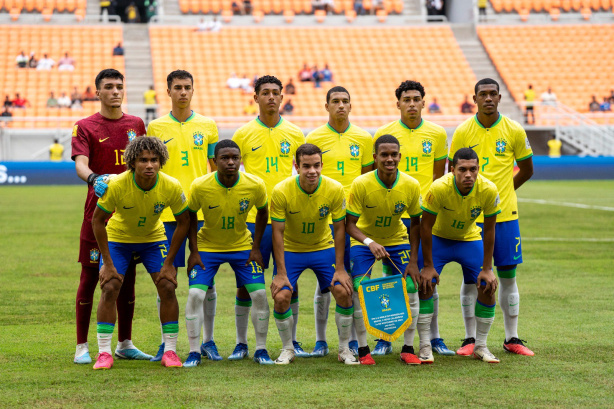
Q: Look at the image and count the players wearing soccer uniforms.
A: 11